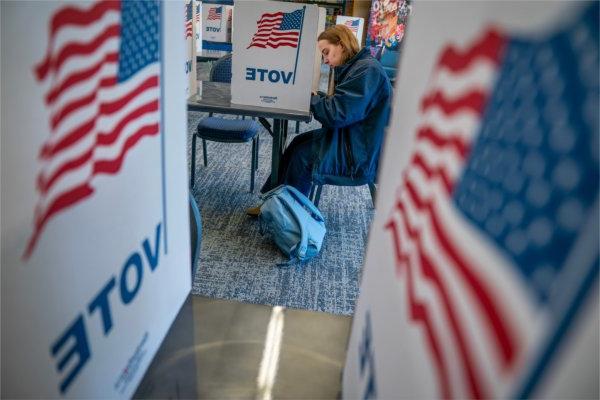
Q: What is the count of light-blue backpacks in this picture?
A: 1